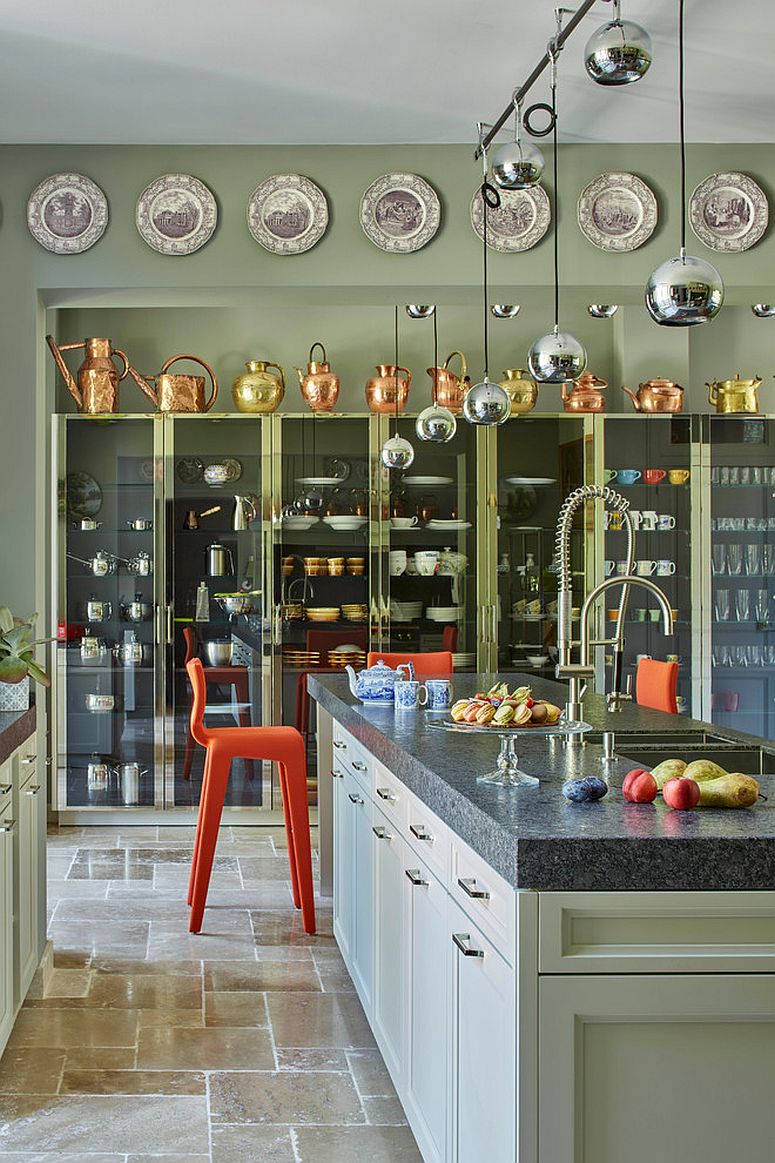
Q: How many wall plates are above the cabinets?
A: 7